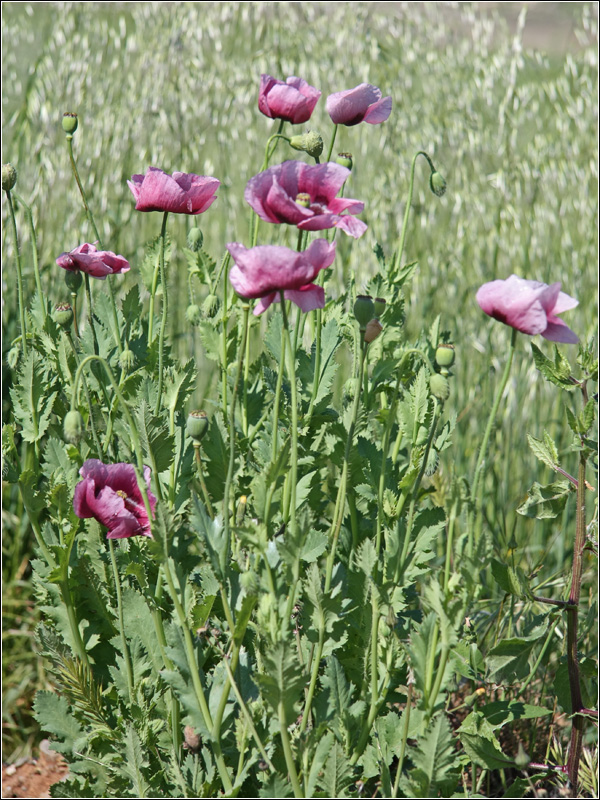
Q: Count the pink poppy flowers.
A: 8